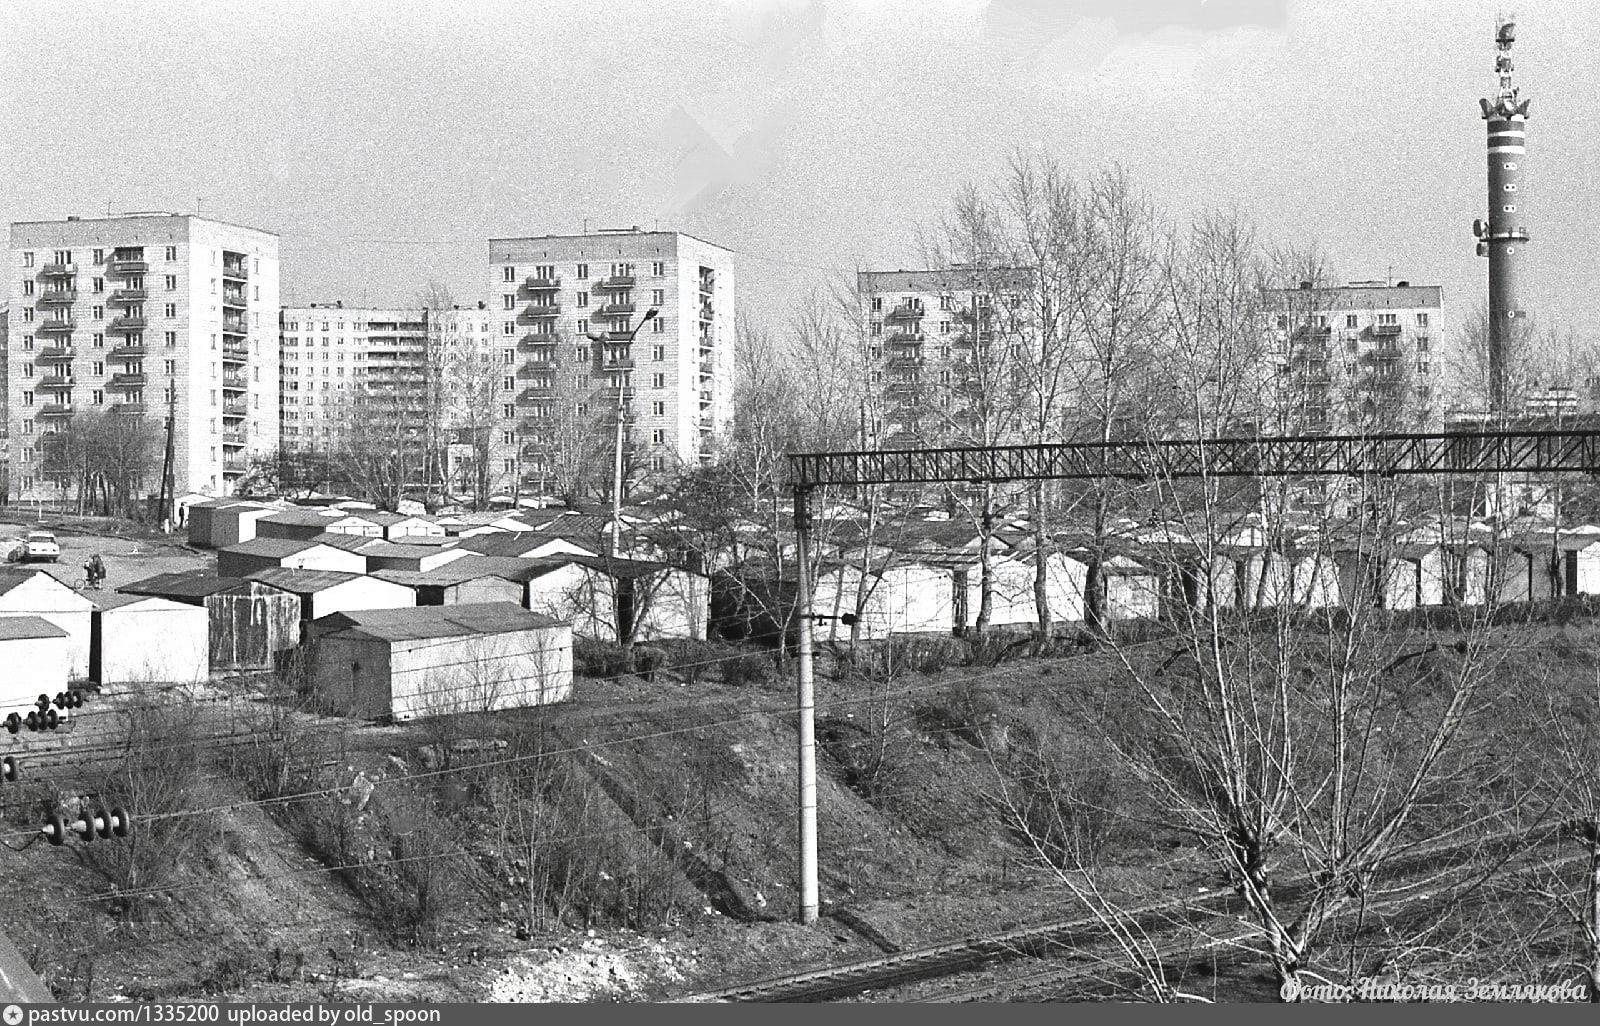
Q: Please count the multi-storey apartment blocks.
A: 5